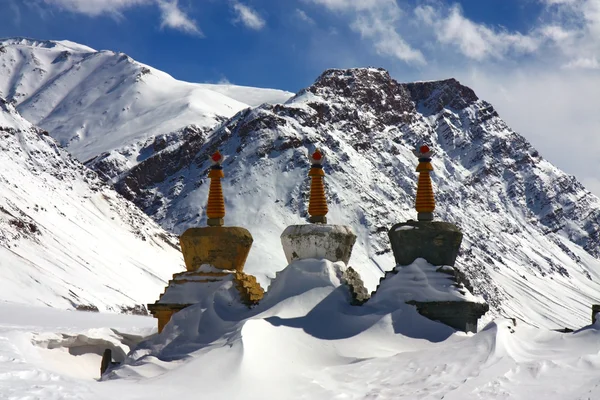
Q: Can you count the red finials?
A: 3